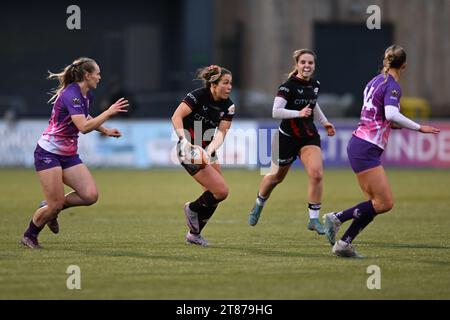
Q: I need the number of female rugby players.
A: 4